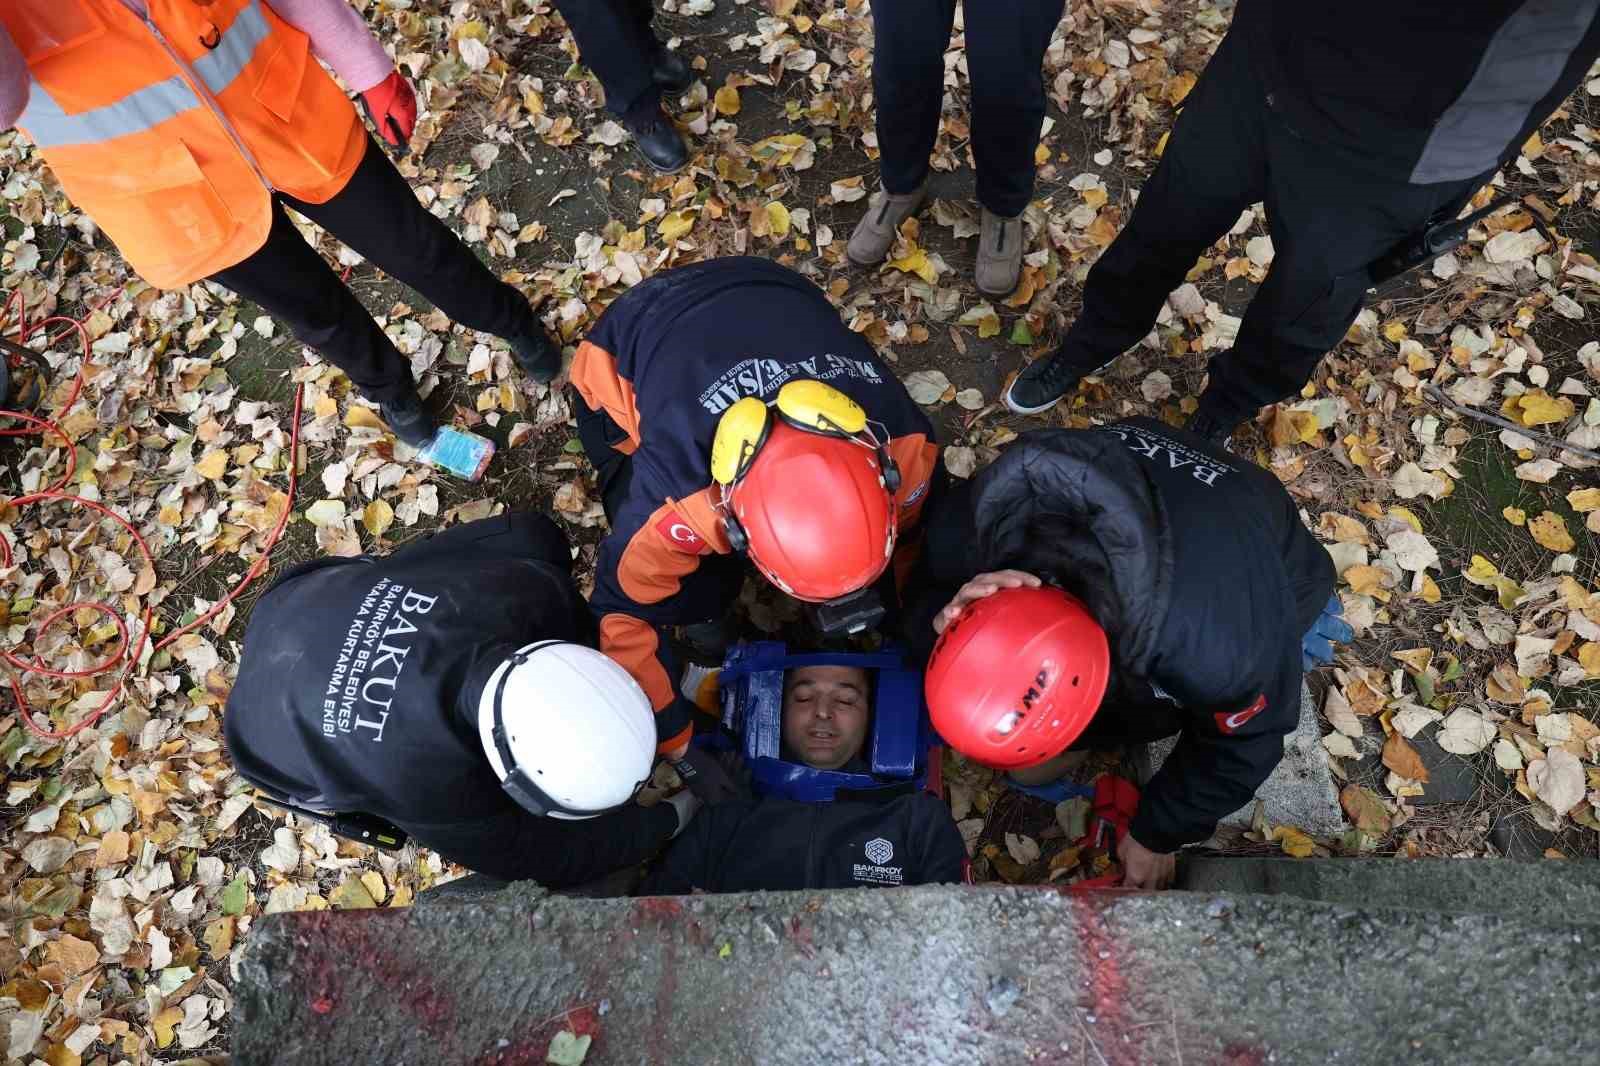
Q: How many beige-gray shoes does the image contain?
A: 2